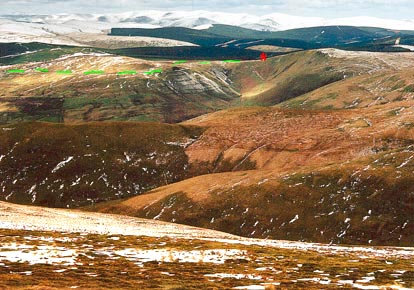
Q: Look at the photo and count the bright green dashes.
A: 9